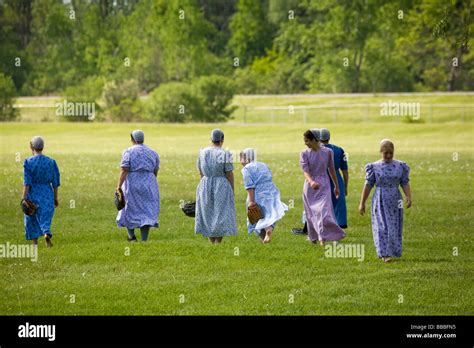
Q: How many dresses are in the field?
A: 7